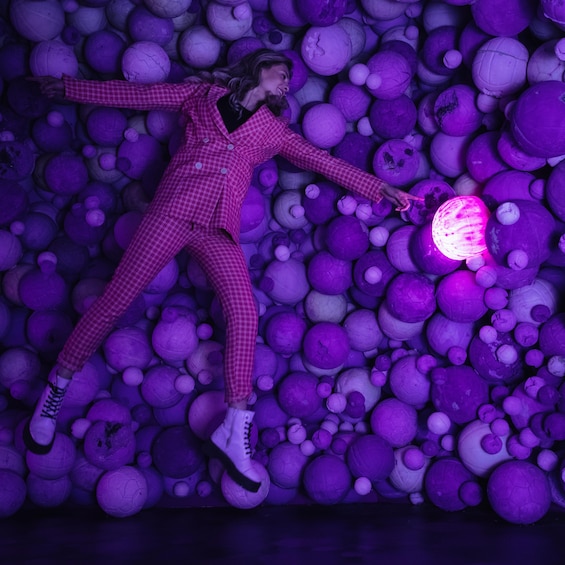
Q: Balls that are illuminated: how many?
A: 1